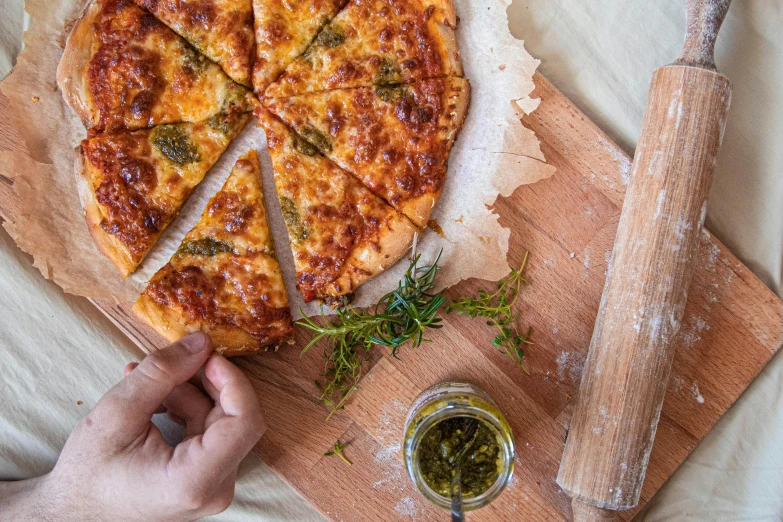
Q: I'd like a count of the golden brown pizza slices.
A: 8